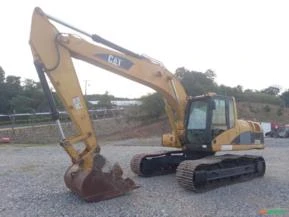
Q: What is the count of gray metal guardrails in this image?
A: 1